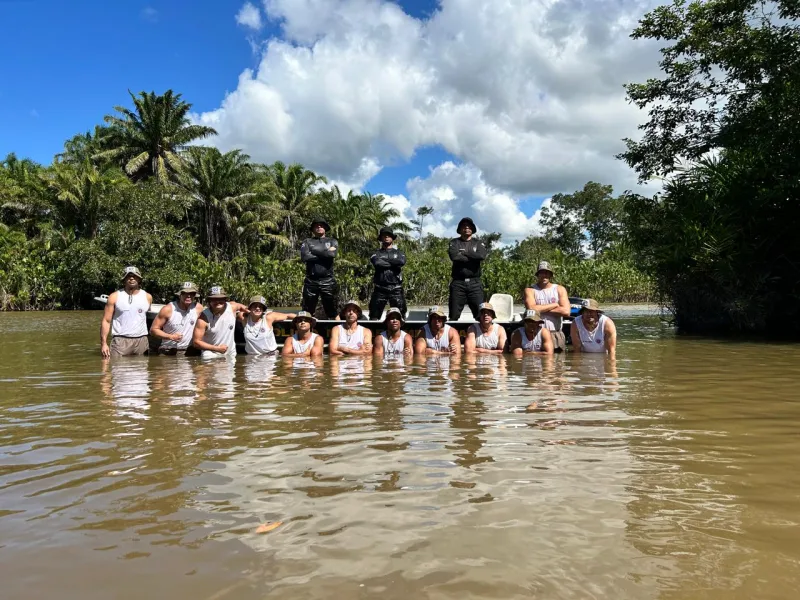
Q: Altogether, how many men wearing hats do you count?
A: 15